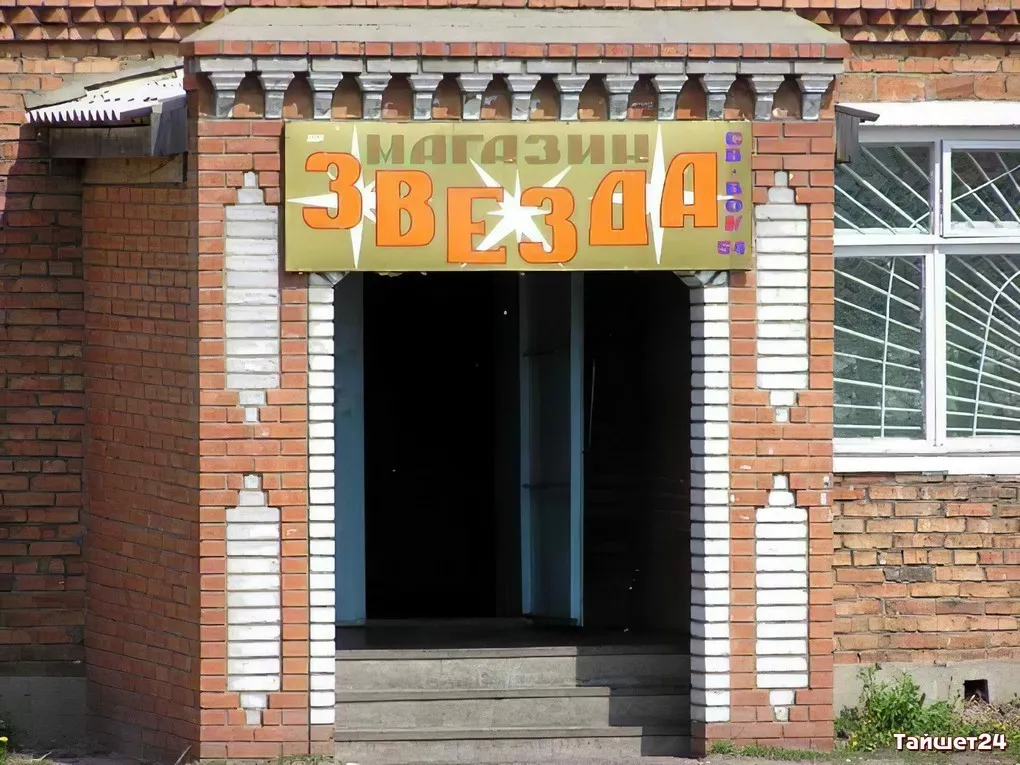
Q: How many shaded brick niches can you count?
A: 12